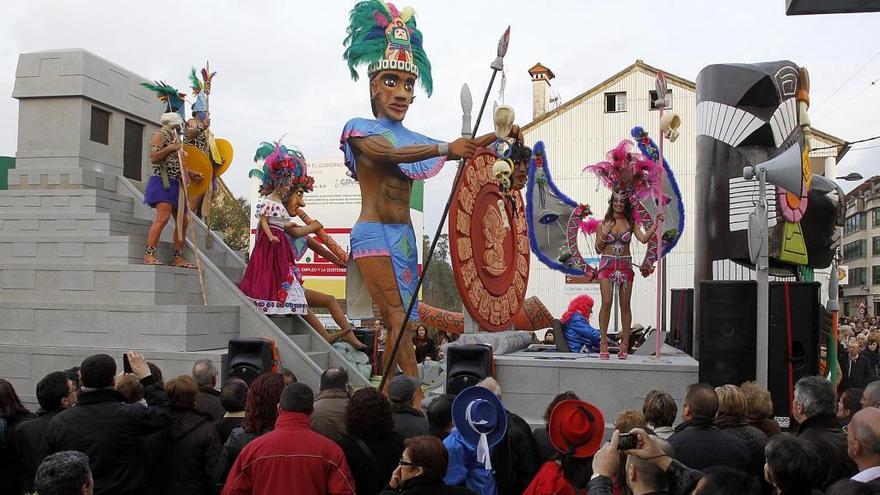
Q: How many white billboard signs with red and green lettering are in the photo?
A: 1